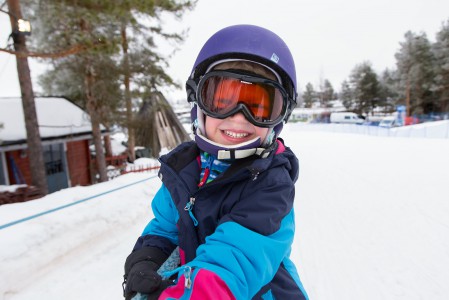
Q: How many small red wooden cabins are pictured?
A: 1